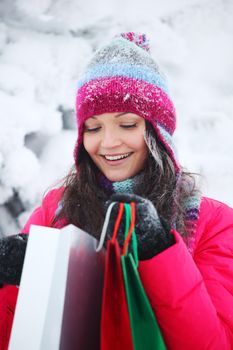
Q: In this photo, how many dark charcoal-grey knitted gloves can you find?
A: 2